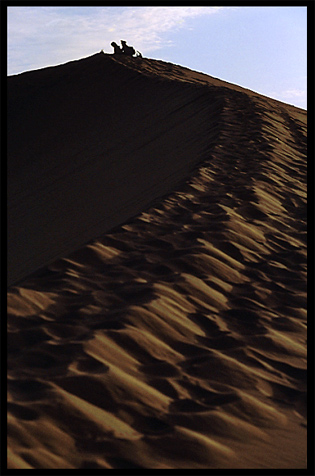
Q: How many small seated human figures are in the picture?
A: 2